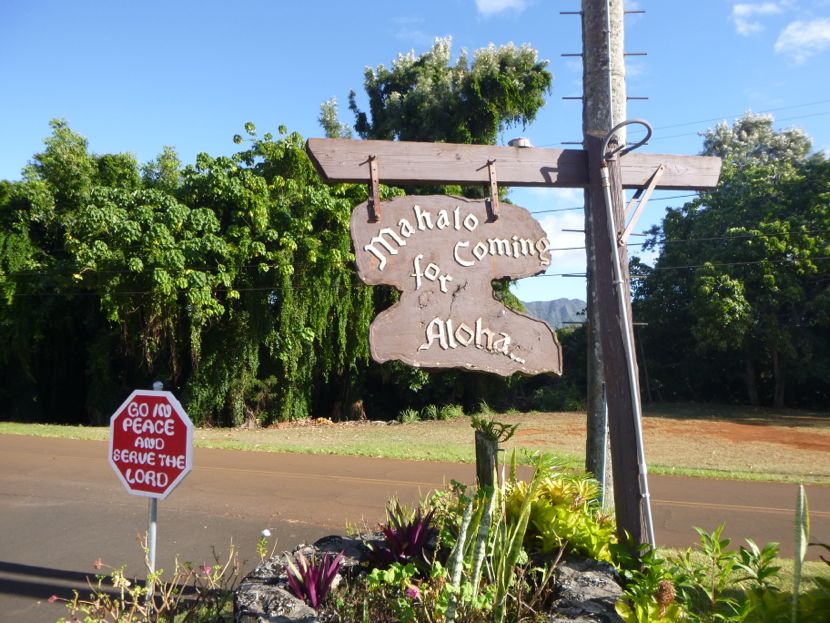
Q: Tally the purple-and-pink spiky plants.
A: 2